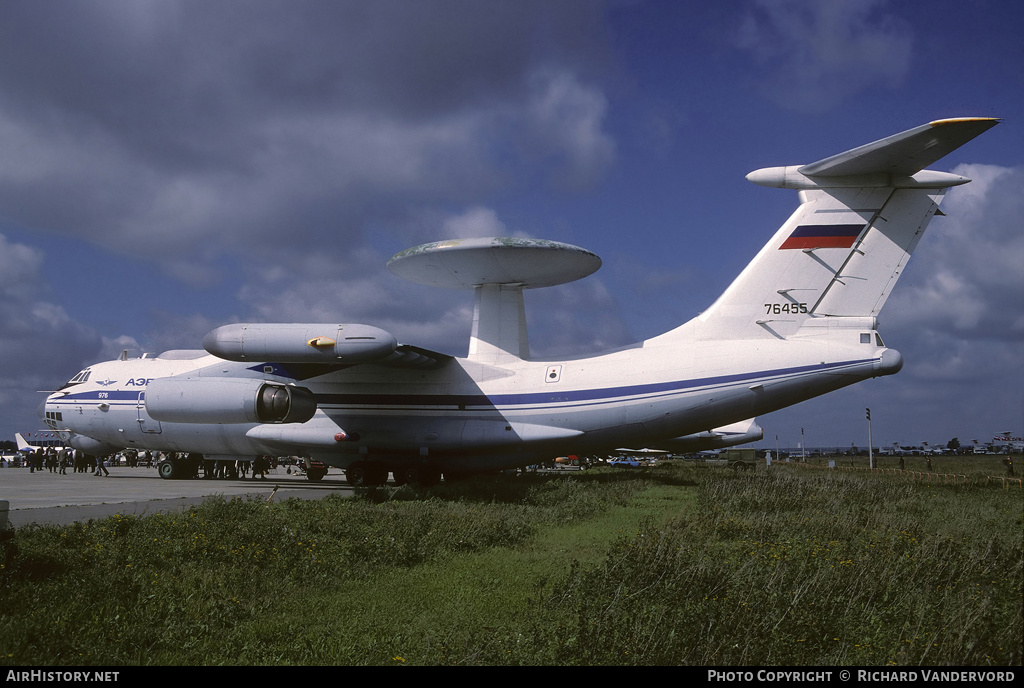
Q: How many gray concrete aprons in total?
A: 1